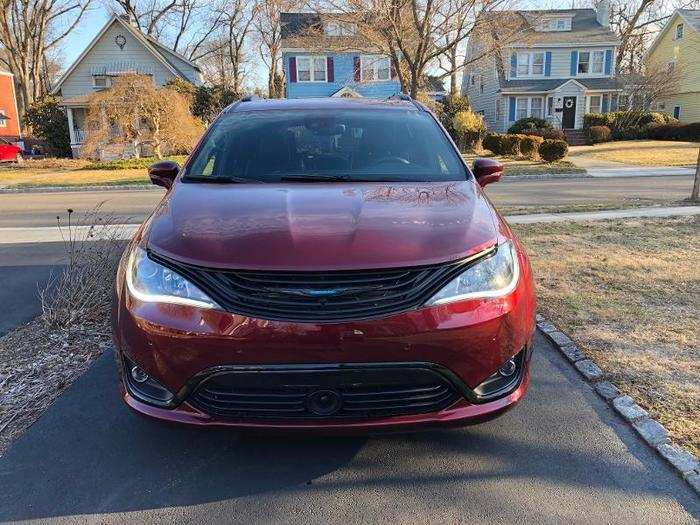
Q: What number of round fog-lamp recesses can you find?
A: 2